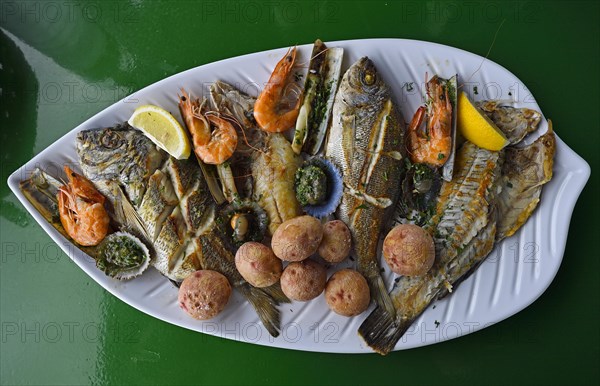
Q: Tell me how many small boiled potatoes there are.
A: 7